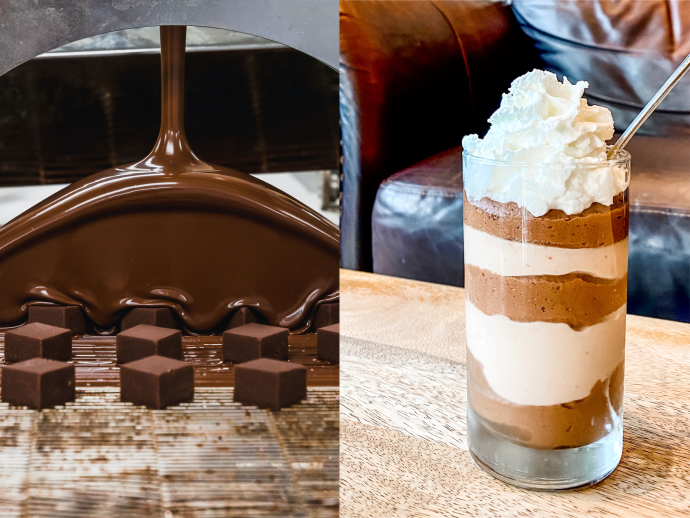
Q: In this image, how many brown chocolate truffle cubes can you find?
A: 11